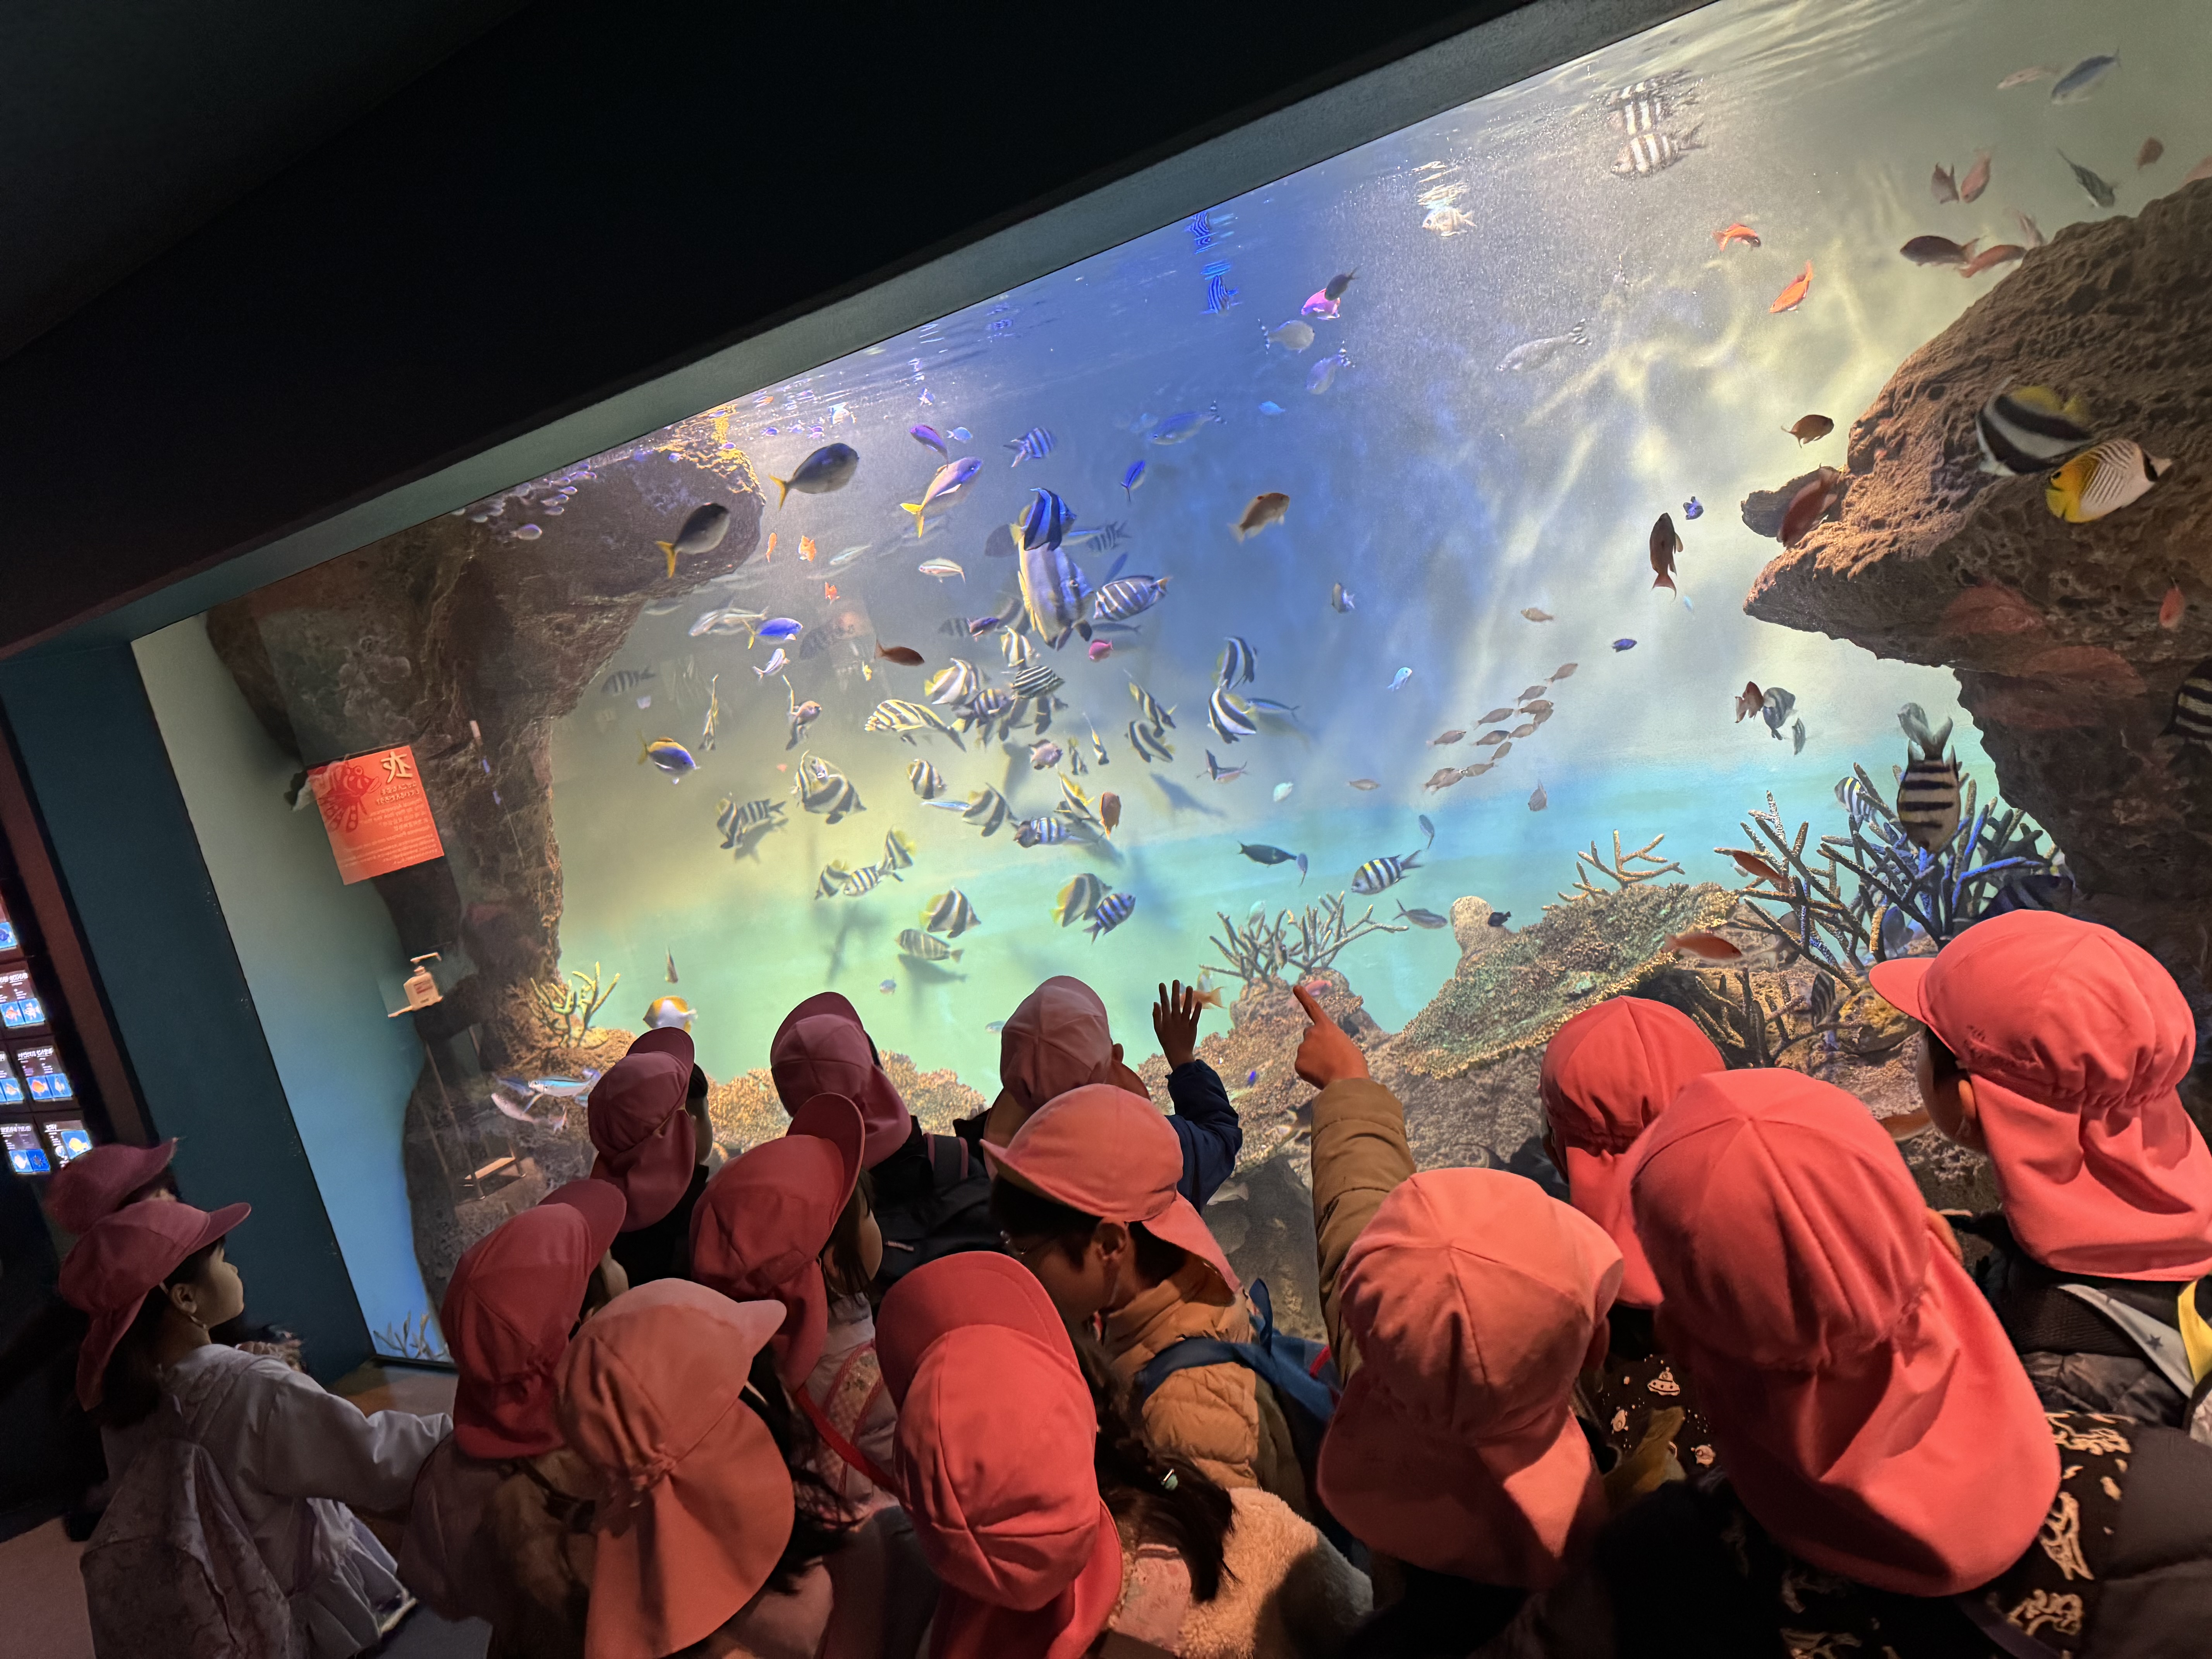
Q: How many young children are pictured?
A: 14